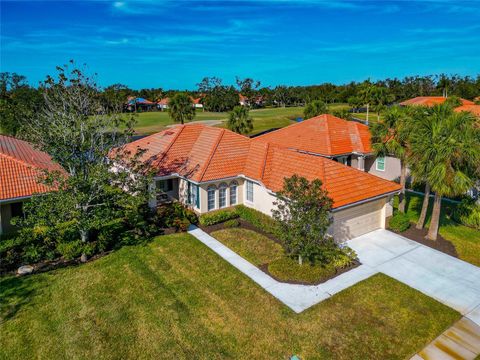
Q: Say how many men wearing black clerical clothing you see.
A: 0